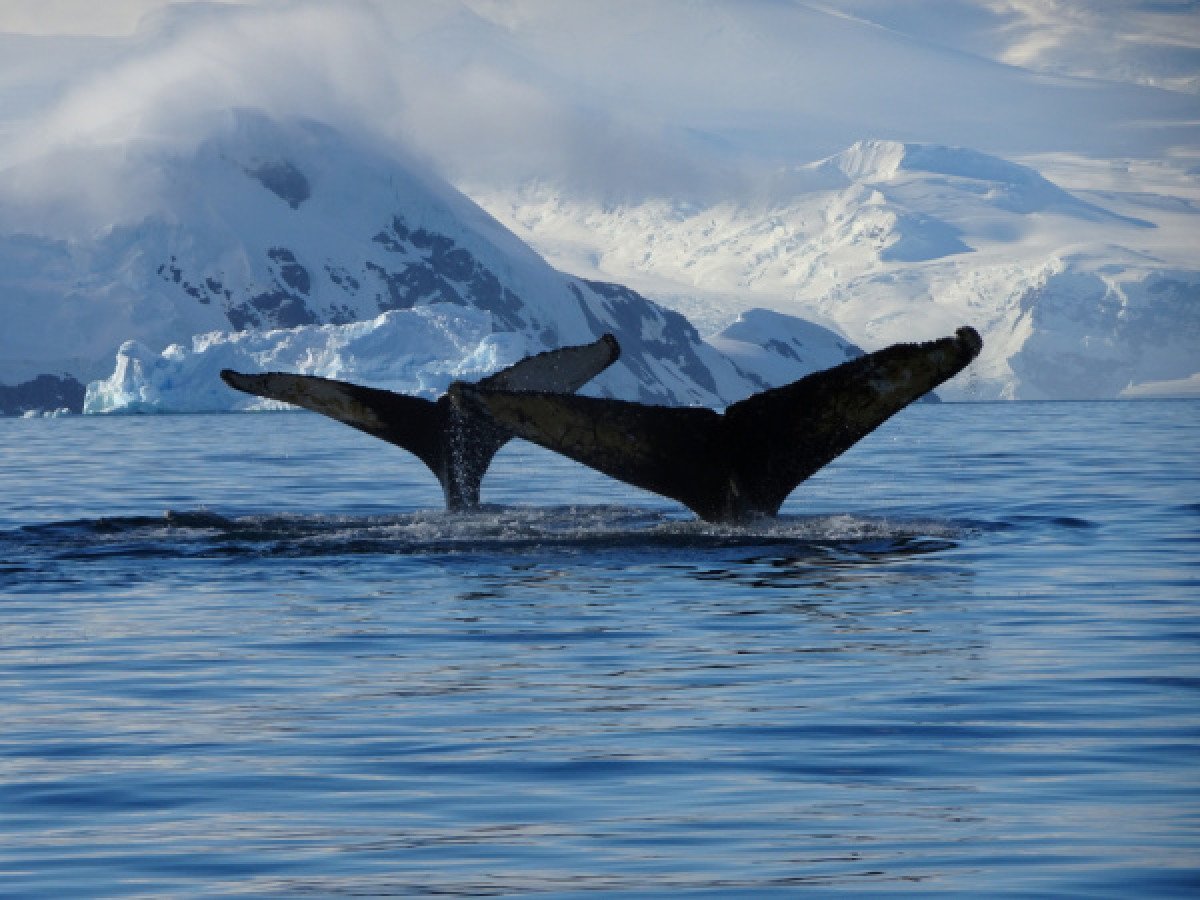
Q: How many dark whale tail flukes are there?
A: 2